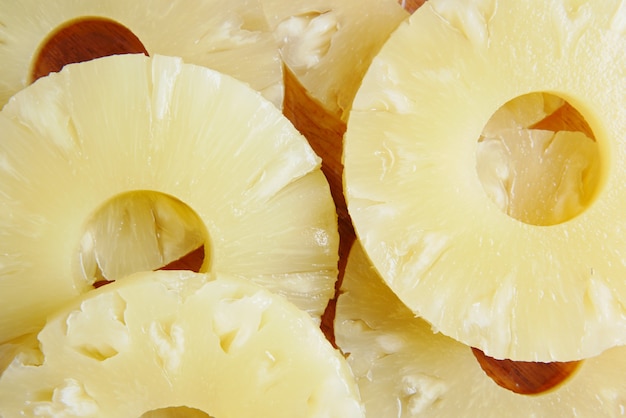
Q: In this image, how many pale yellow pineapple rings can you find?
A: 6